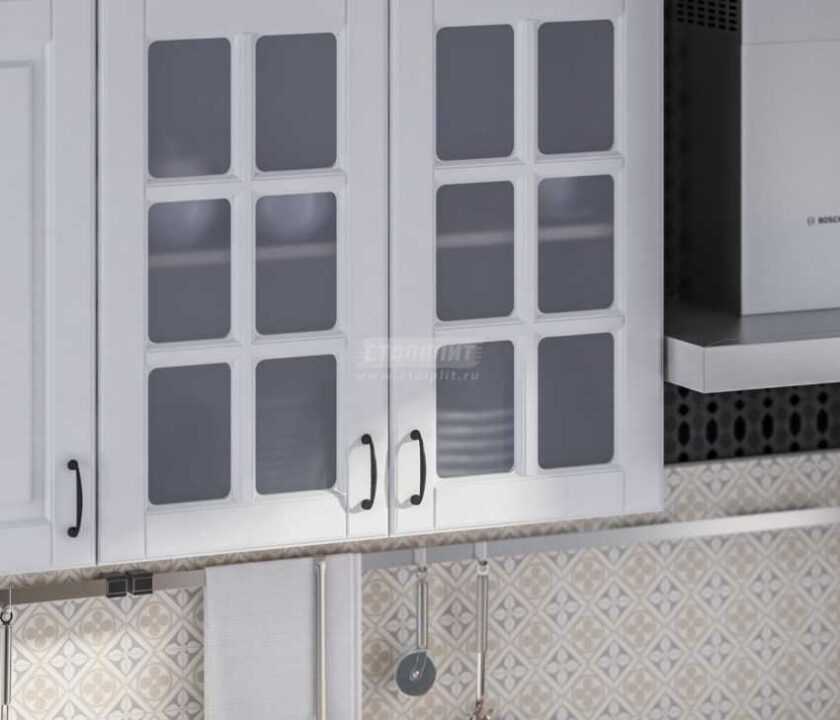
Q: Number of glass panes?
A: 12